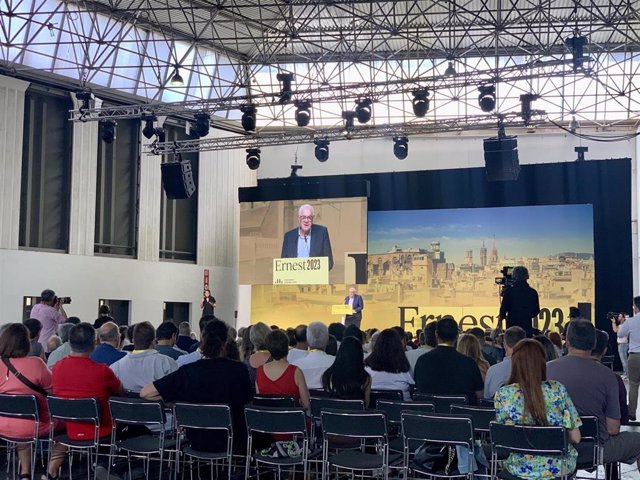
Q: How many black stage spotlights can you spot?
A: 11